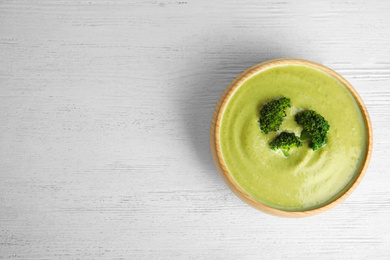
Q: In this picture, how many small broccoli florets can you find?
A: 3